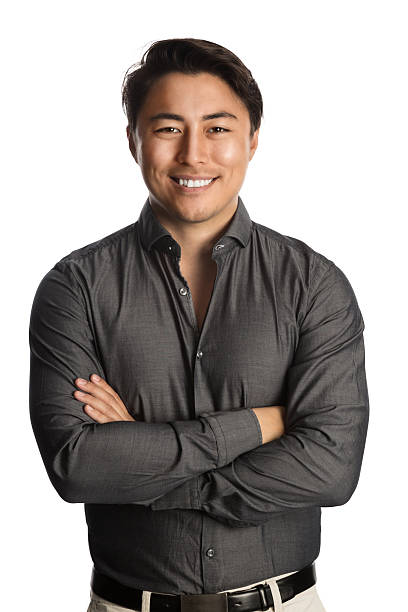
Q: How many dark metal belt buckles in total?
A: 1